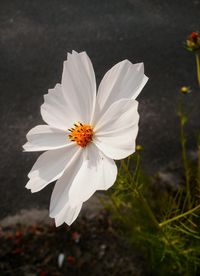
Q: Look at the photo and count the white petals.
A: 8